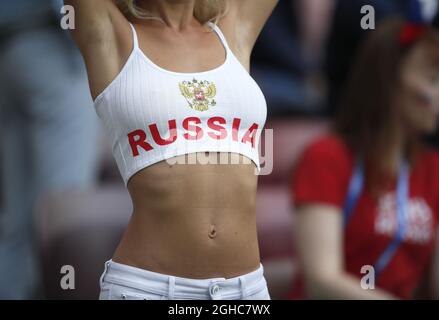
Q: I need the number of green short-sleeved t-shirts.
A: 0